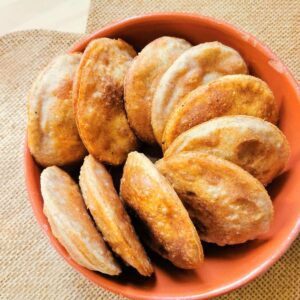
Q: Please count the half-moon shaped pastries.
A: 10